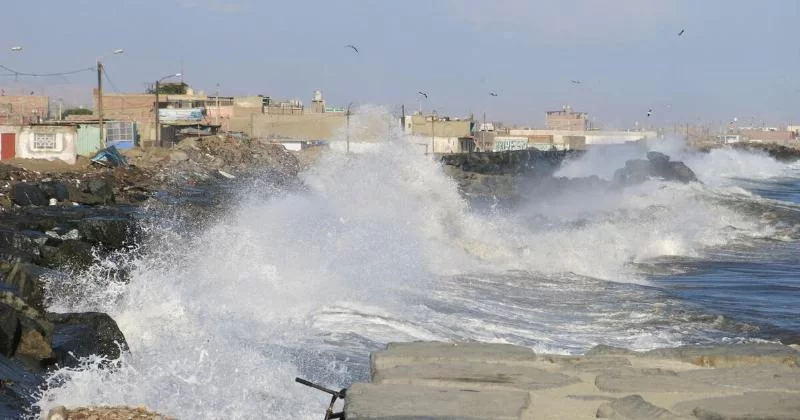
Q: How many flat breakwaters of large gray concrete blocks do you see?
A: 1